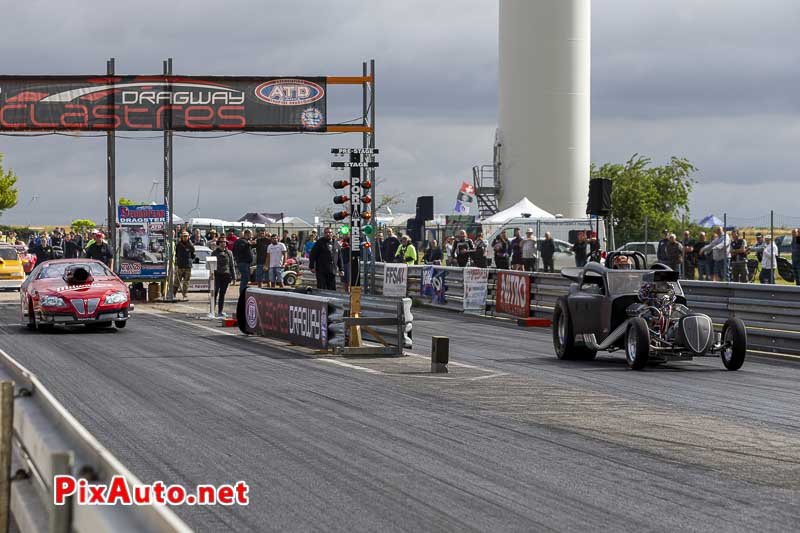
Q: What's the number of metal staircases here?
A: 1